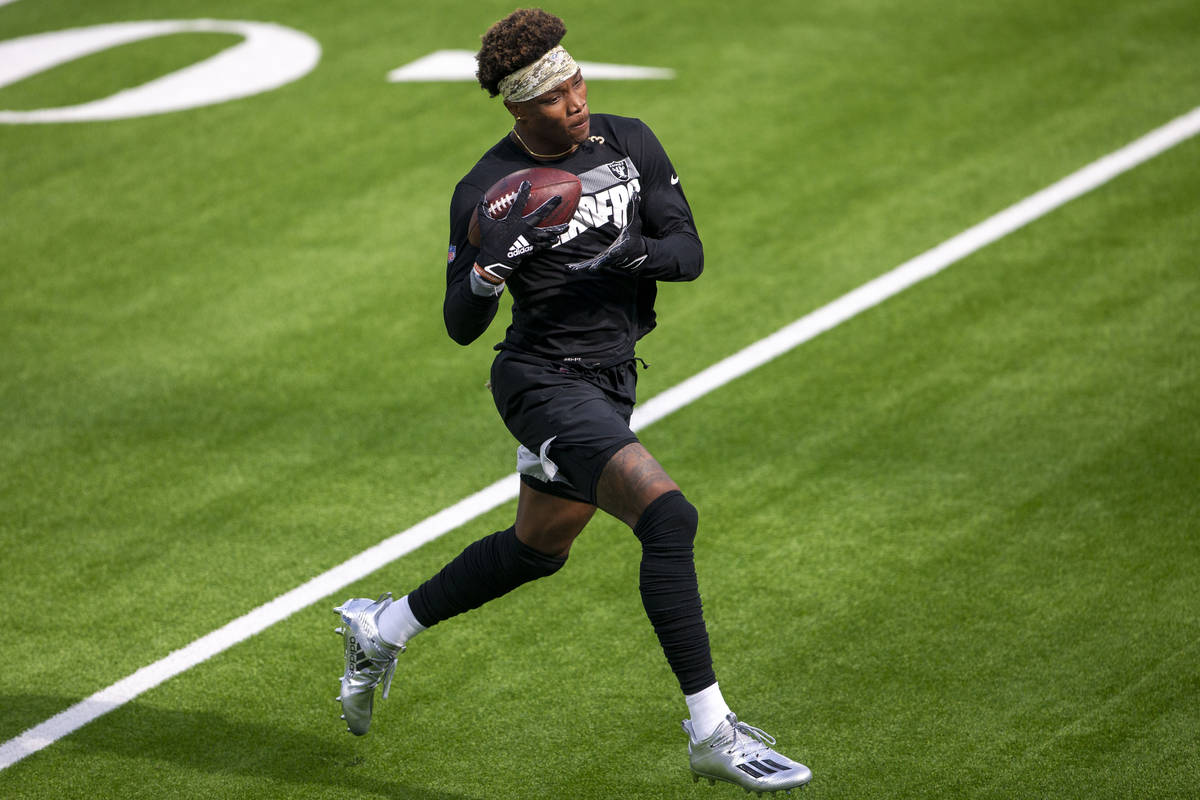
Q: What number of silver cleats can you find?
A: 2